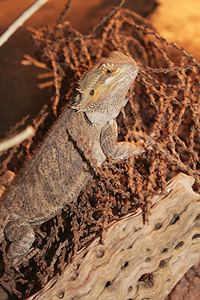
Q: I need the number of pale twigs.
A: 2